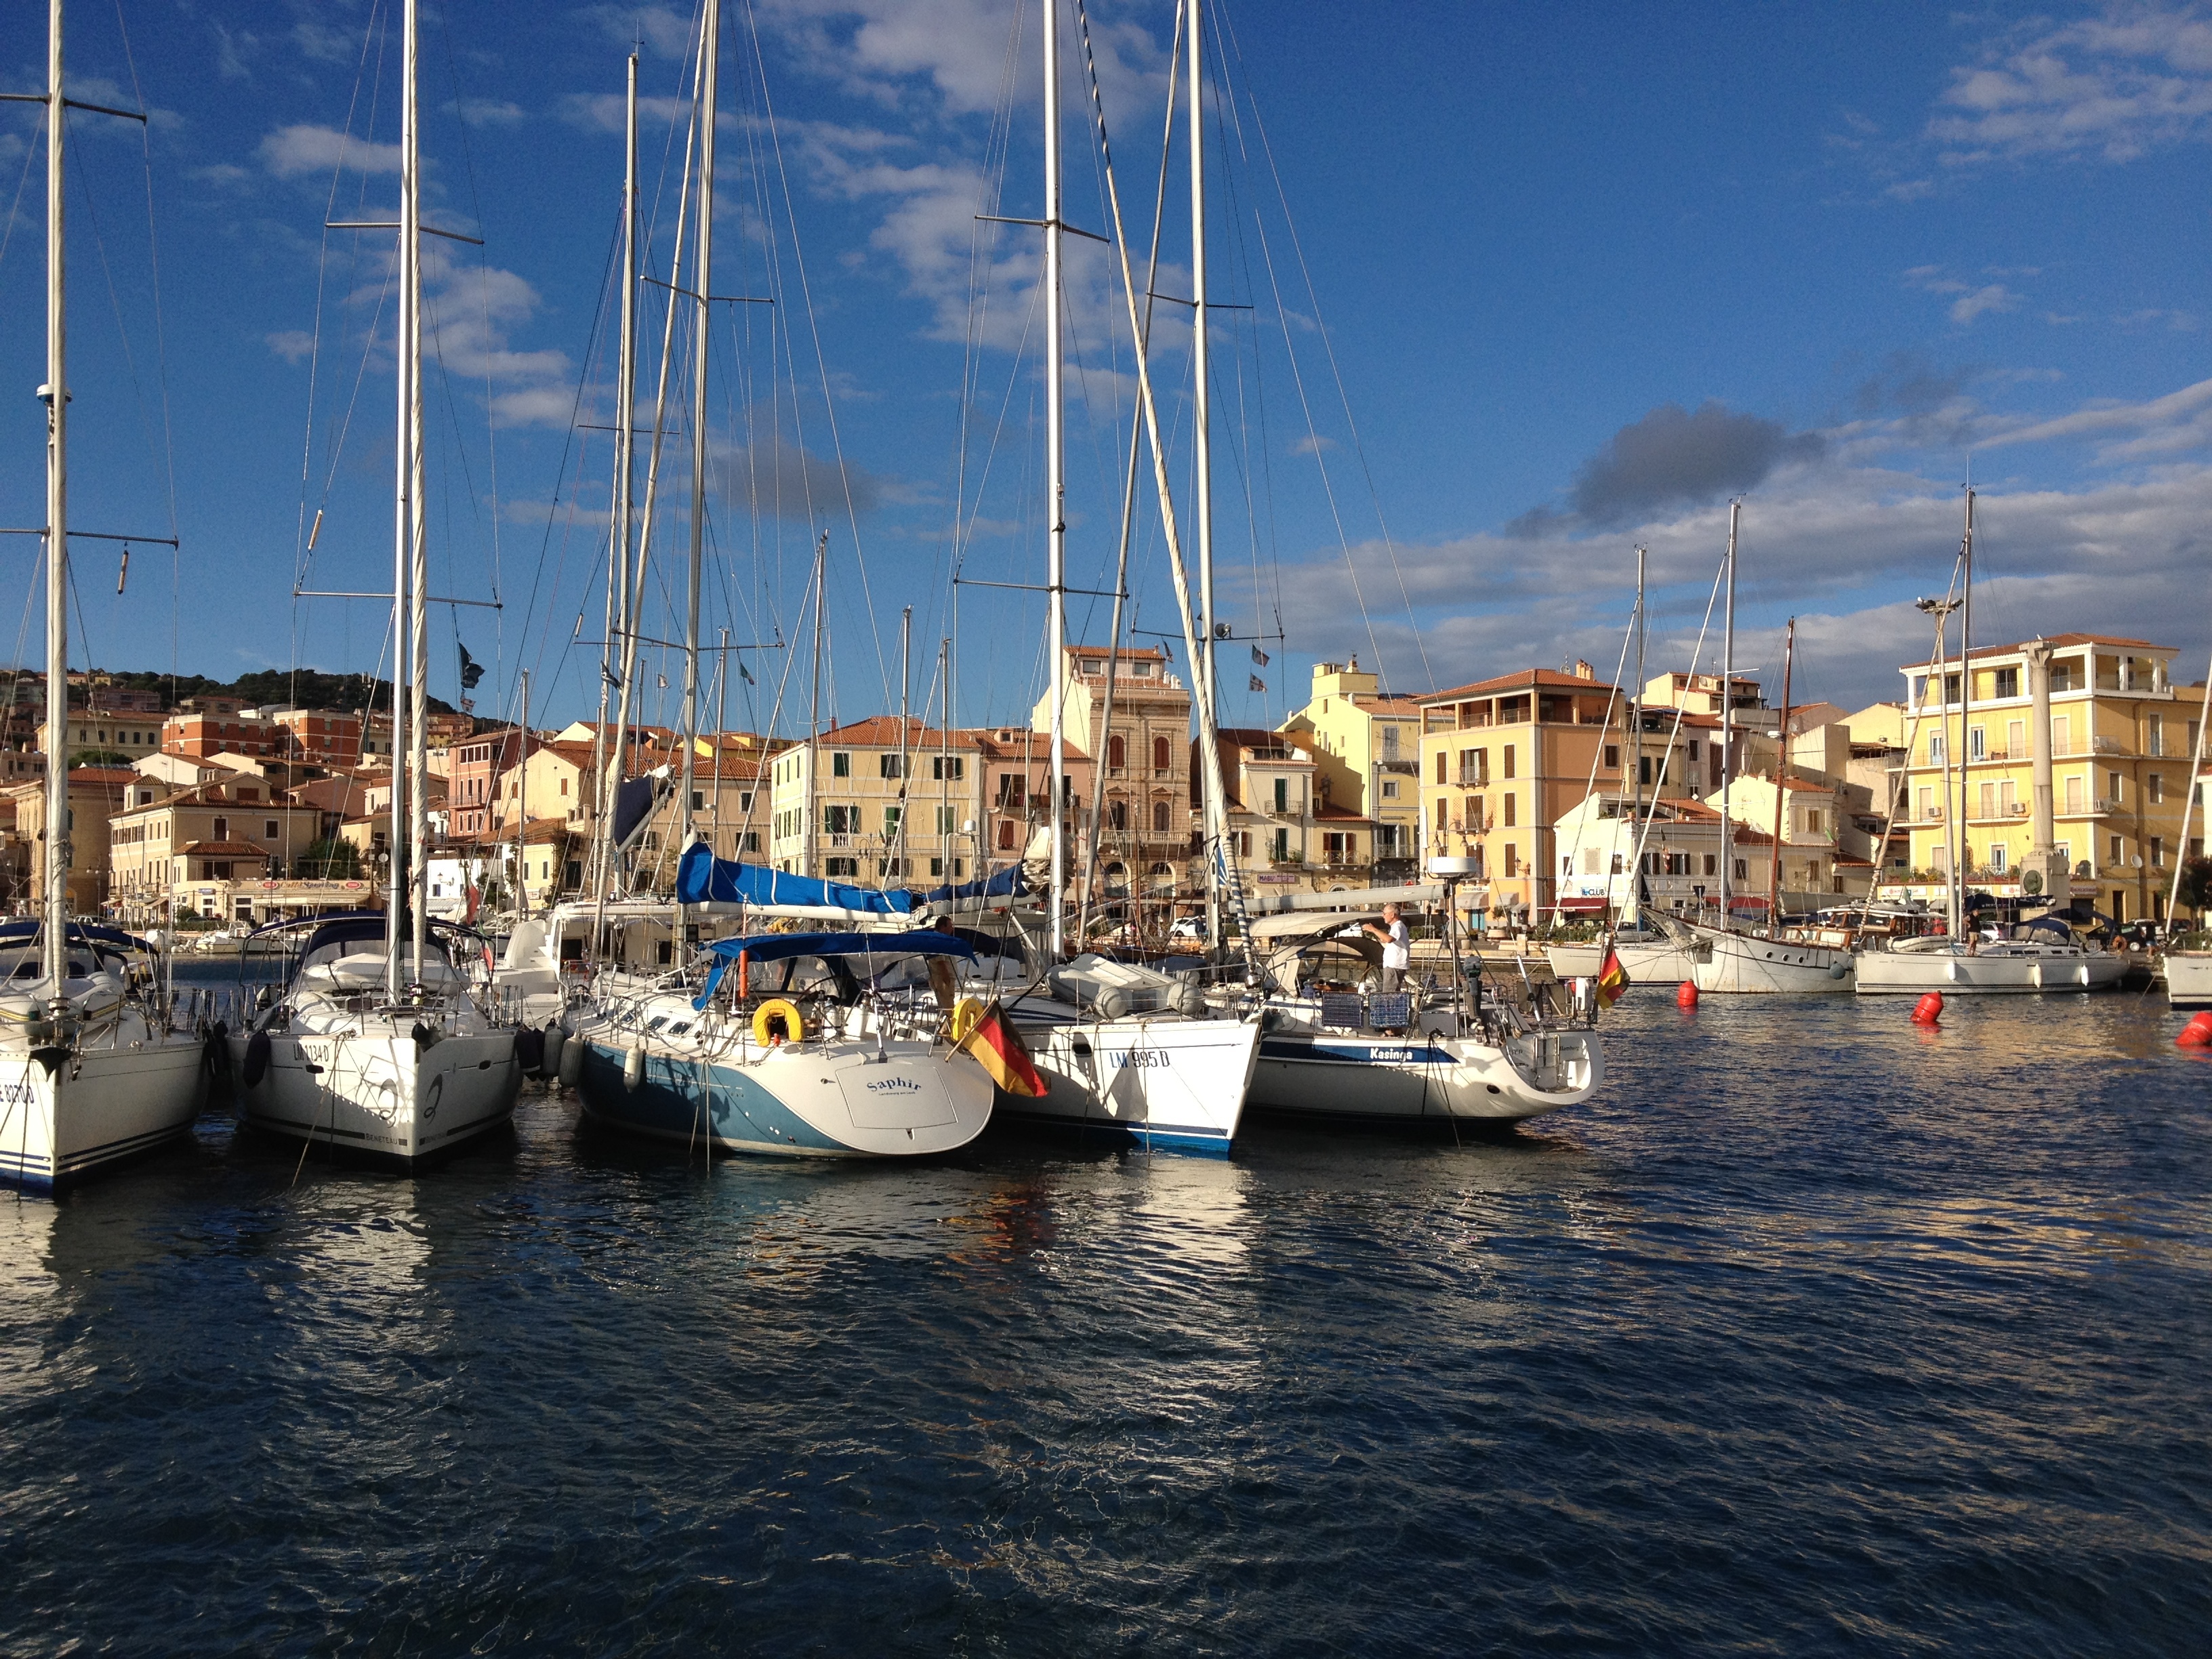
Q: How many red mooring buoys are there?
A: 3